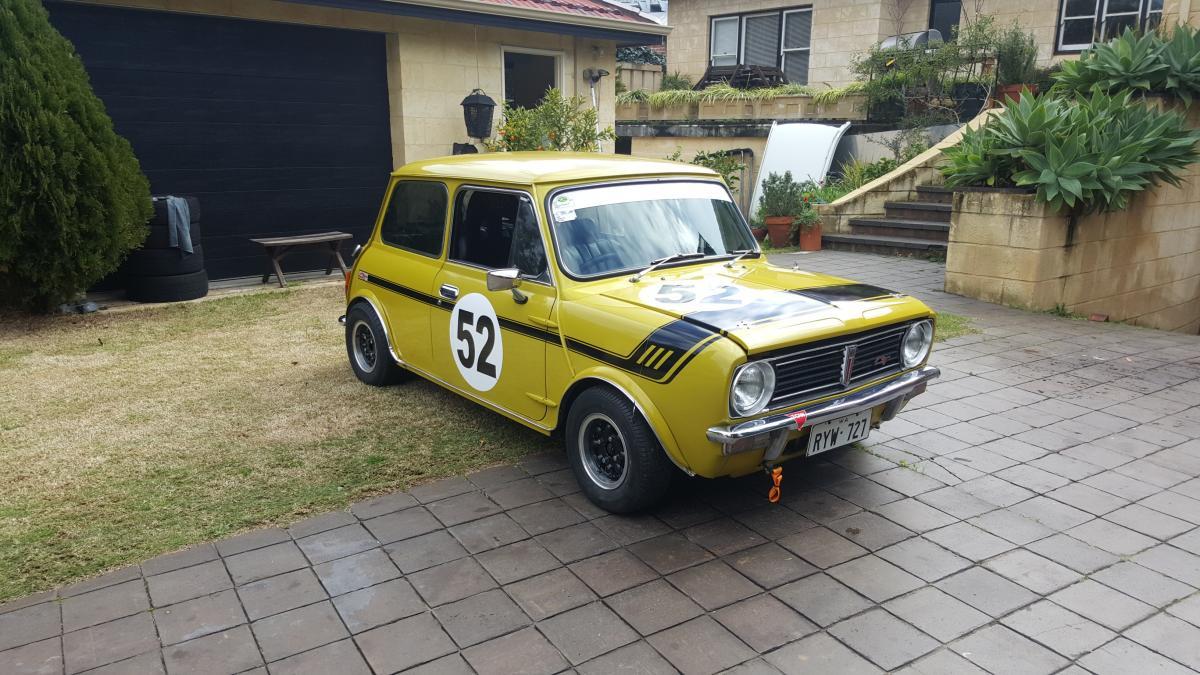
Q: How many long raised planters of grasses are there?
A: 1